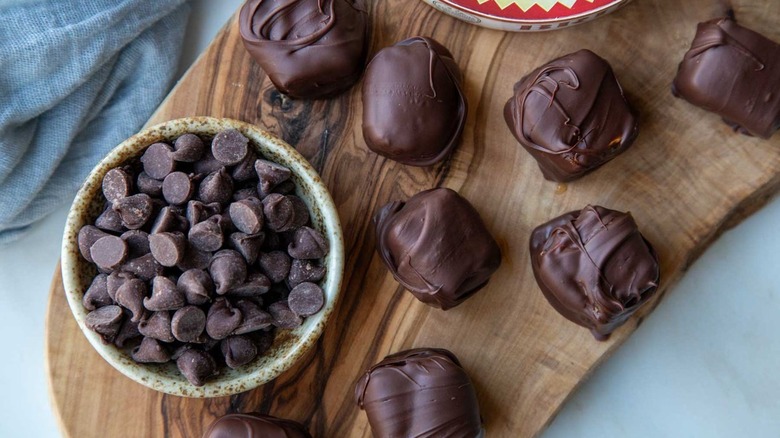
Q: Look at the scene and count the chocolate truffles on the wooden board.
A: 8